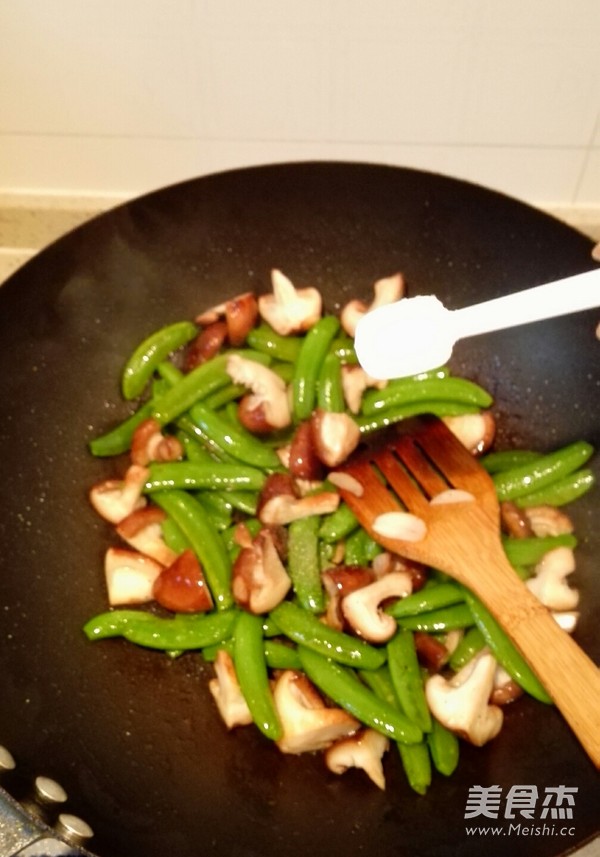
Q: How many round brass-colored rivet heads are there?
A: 3